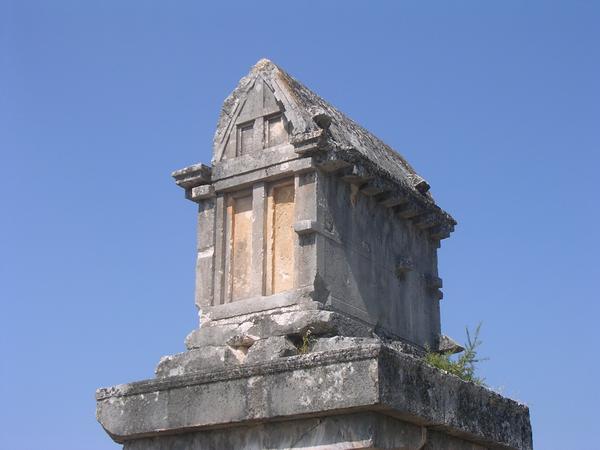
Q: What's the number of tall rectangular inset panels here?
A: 2